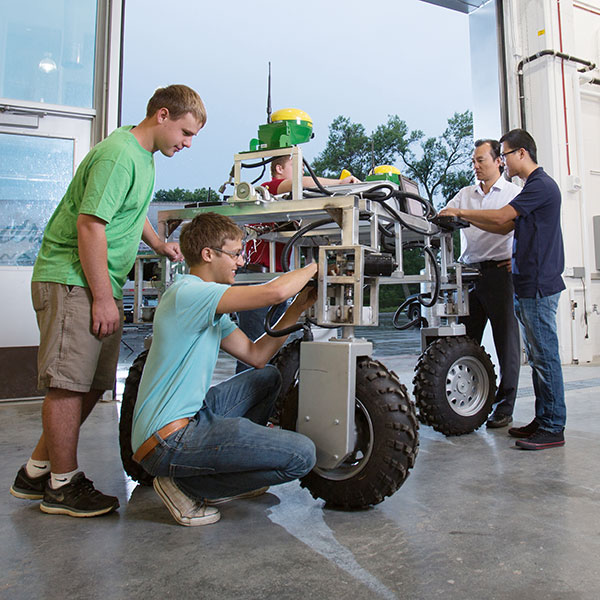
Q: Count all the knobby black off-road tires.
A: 4